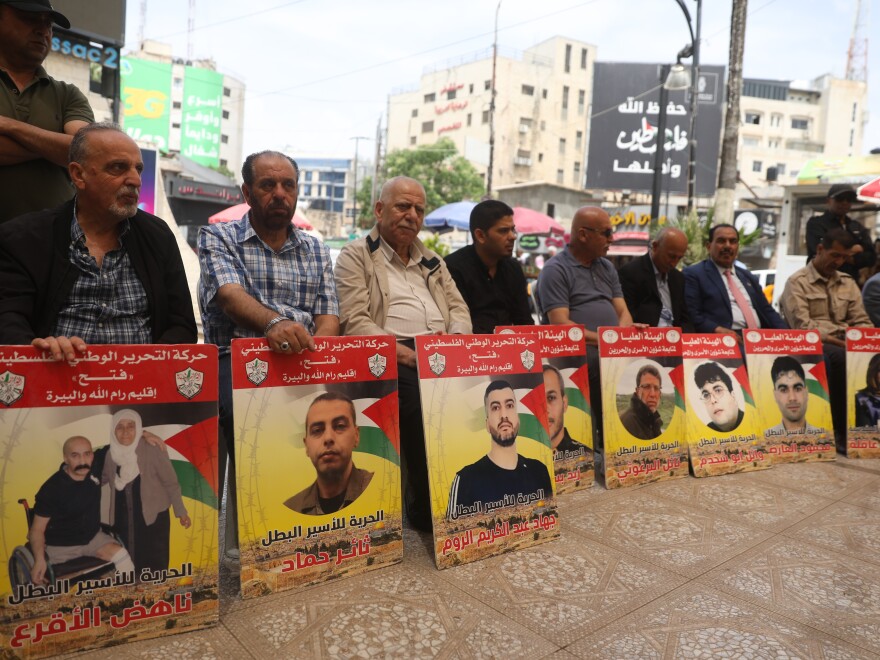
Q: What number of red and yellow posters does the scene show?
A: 8